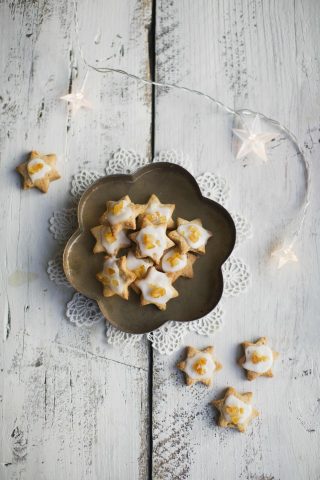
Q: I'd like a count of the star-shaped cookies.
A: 13